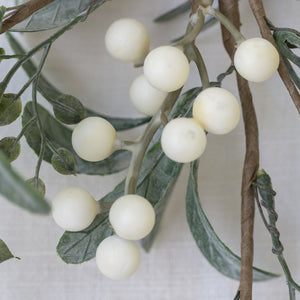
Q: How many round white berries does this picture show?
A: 10